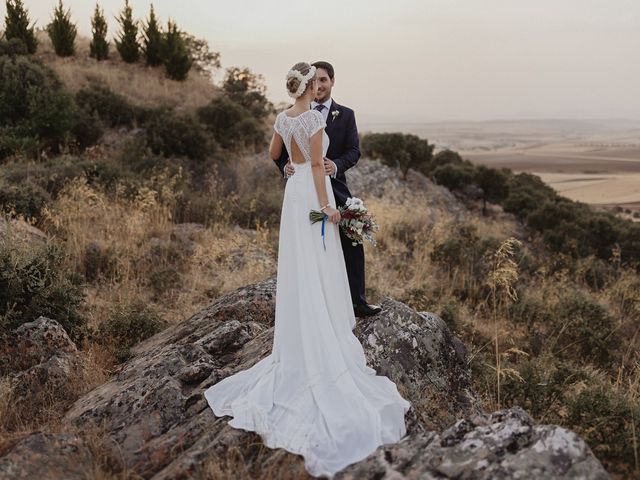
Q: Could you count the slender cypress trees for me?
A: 6